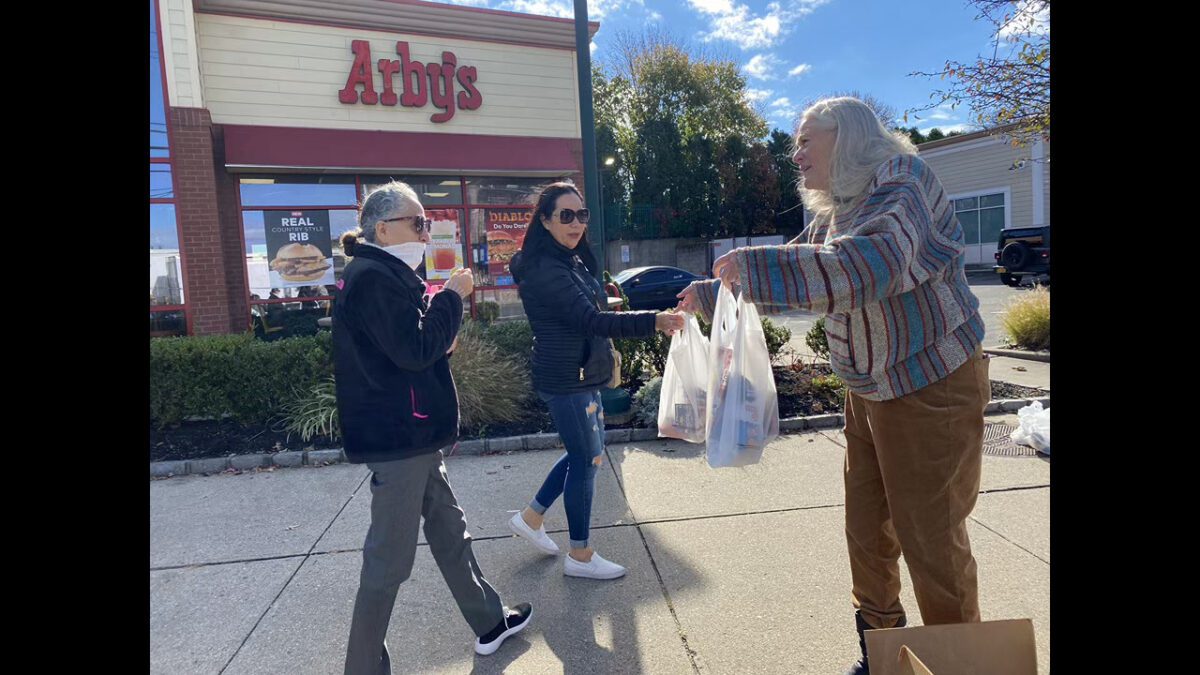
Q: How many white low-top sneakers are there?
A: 2